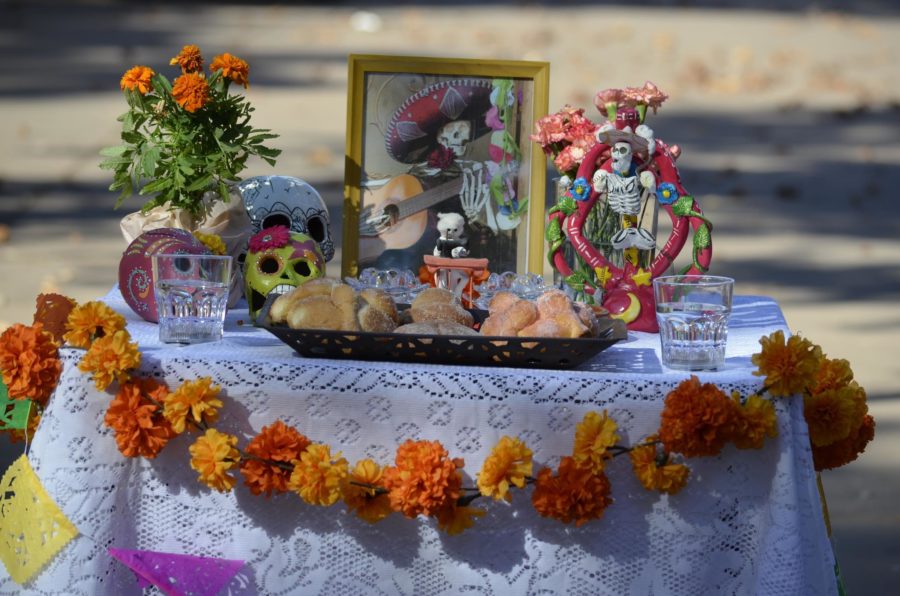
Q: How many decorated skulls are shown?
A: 3